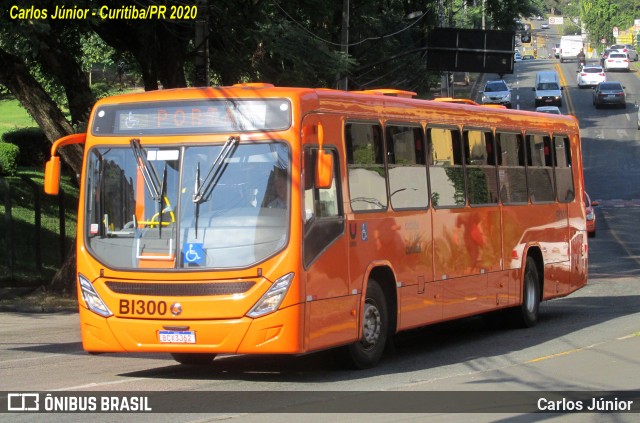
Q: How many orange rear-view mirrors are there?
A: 2